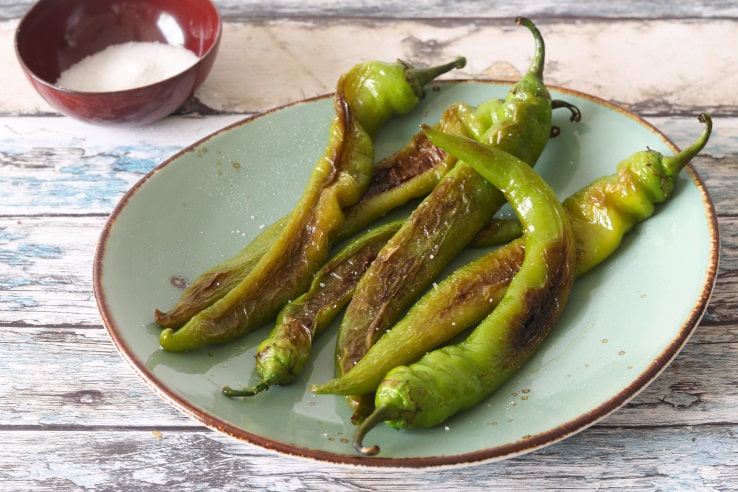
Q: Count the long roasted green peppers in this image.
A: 6